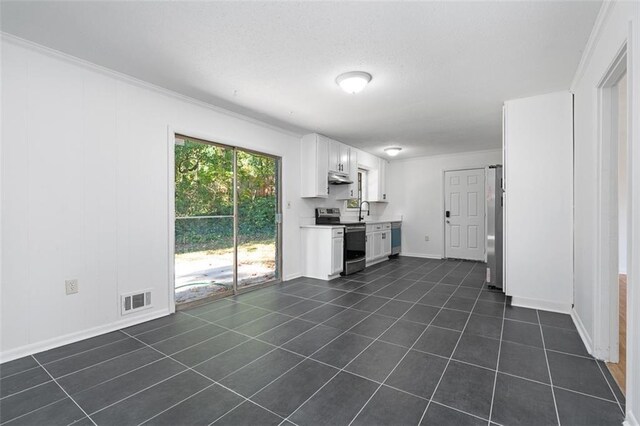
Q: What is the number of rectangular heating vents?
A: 1